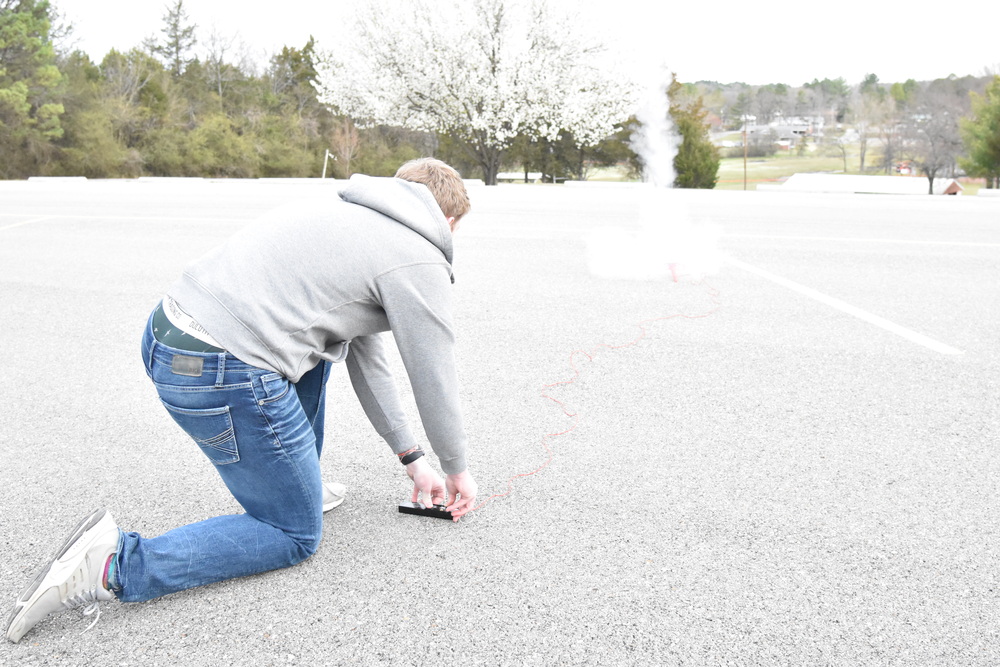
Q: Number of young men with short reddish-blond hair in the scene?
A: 1